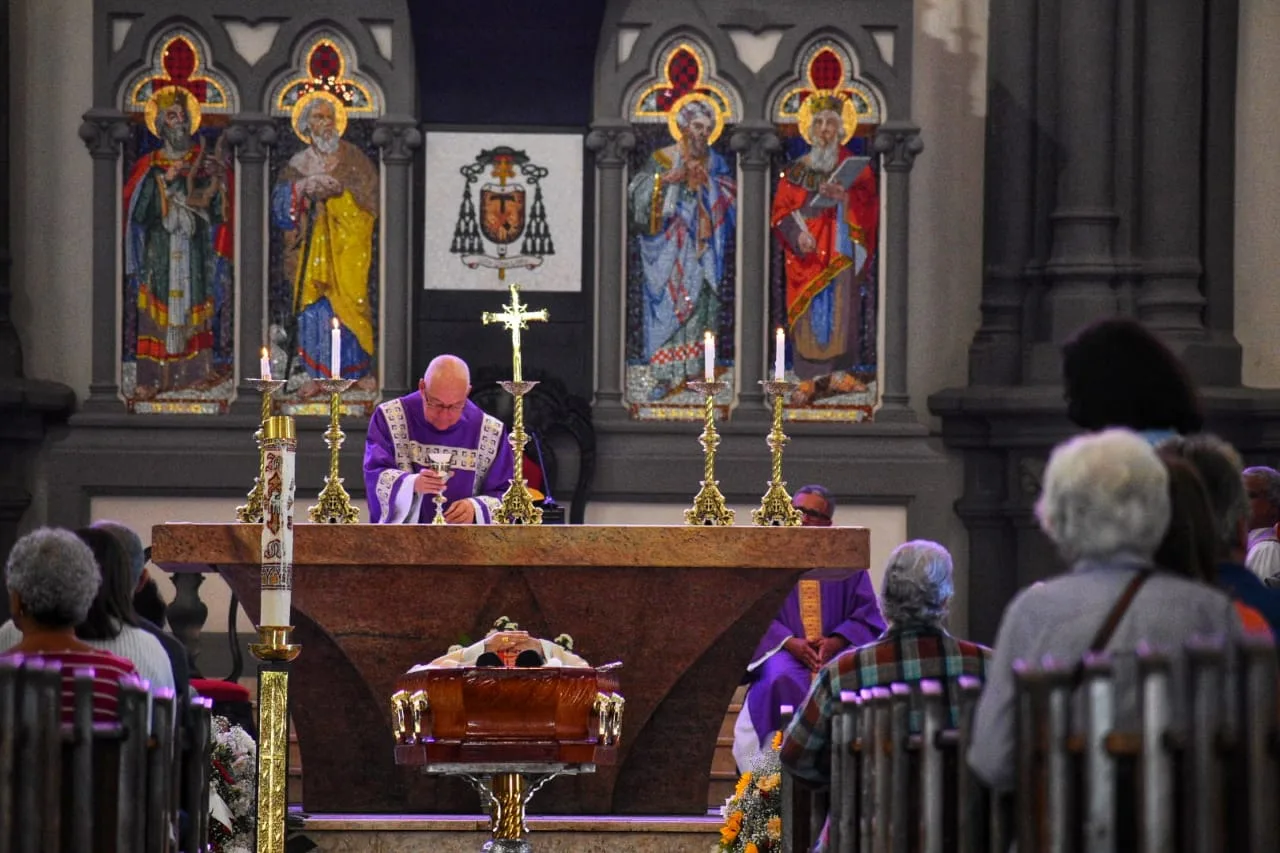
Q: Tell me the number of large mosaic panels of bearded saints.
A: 4